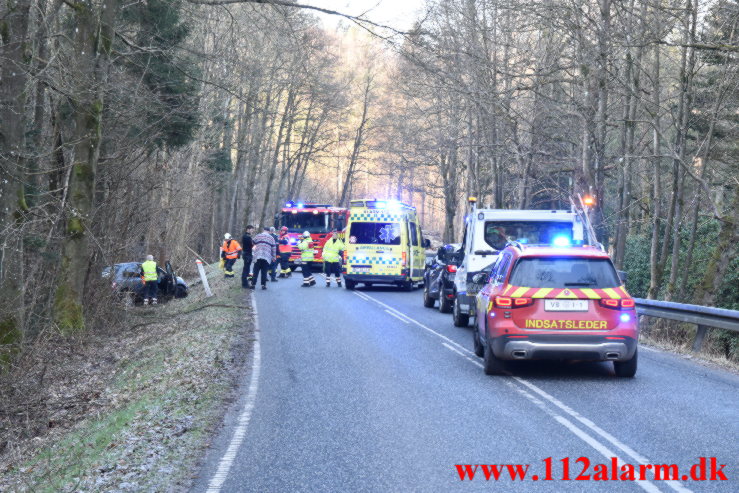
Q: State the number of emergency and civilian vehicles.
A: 6